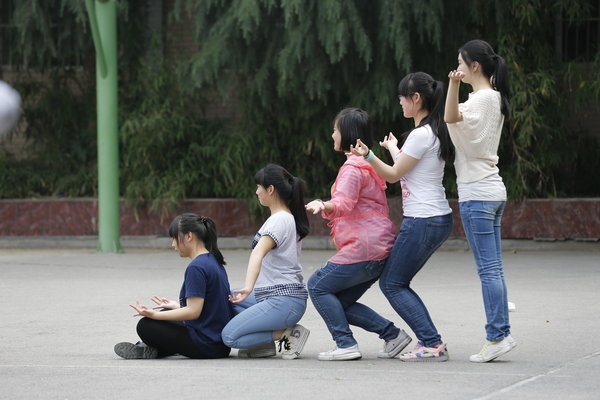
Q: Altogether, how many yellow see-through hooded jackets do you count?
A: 0